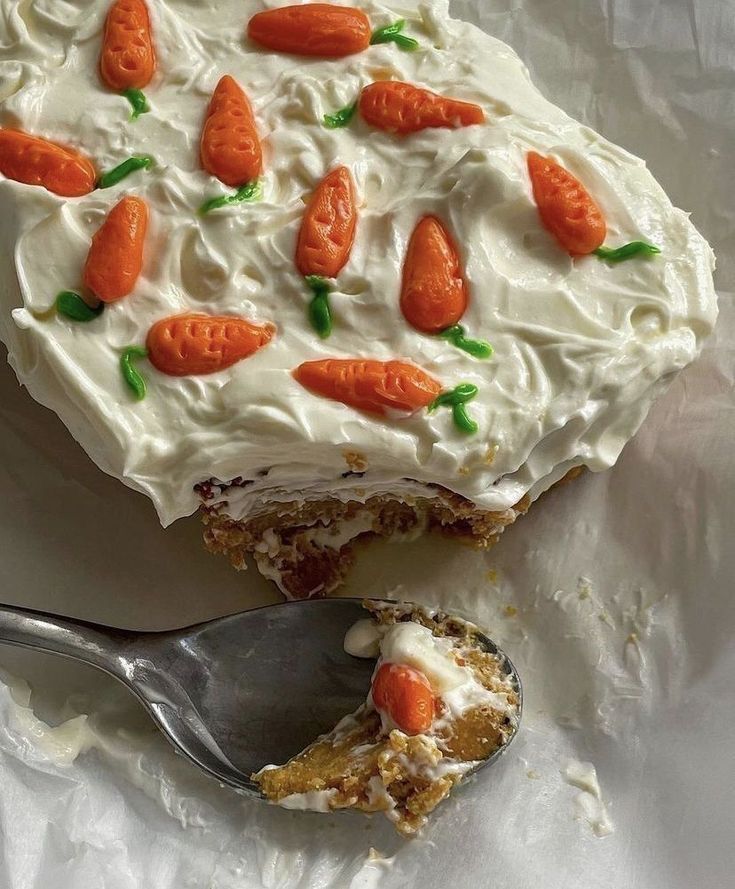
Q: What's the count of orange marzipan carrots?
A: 12